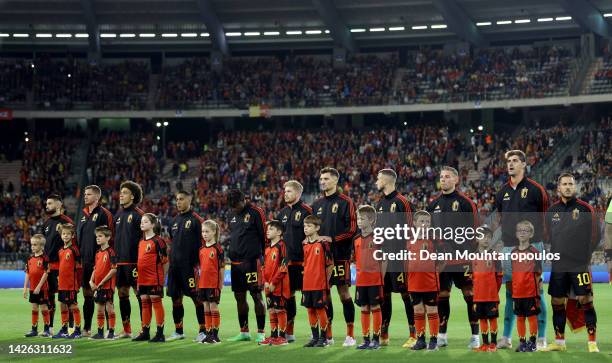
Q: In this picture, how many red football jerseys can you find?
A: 11